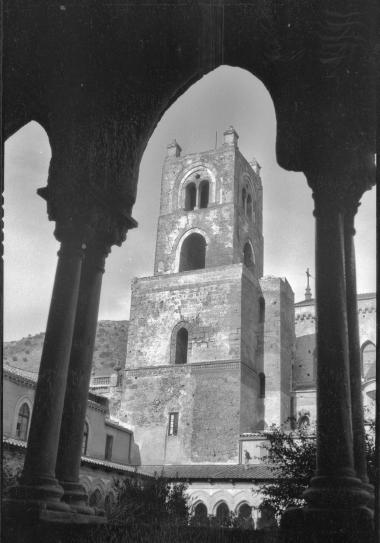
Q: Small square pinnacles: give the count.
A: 3